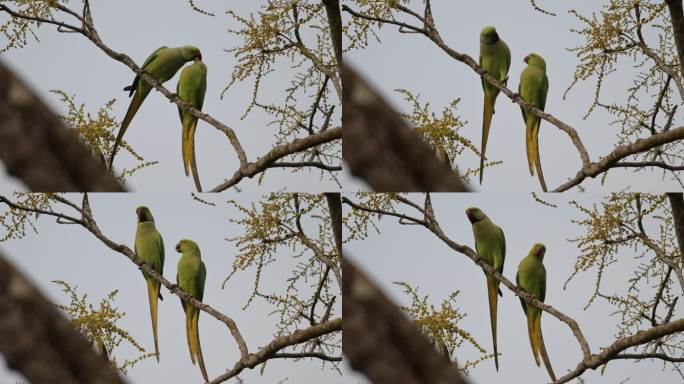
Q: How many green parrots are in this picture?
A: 8